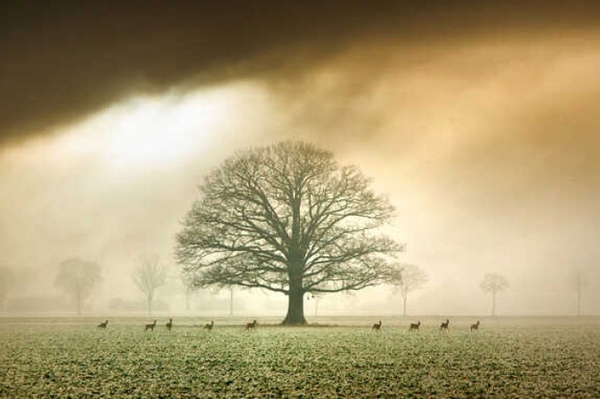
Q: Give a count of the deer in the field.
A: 9